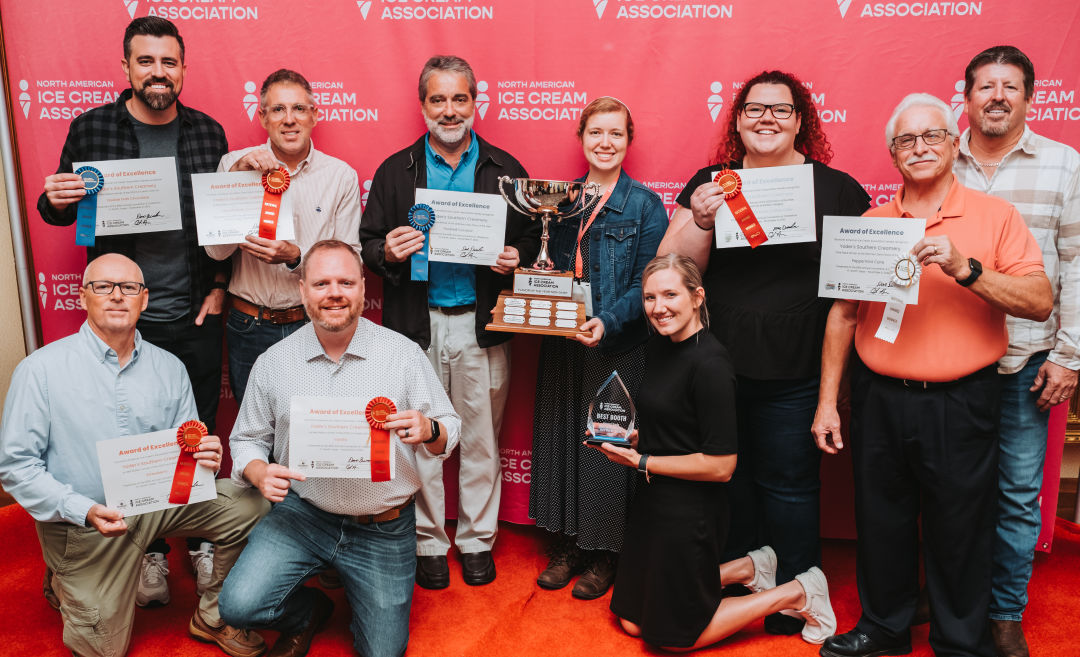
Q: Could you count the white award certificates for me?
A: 7